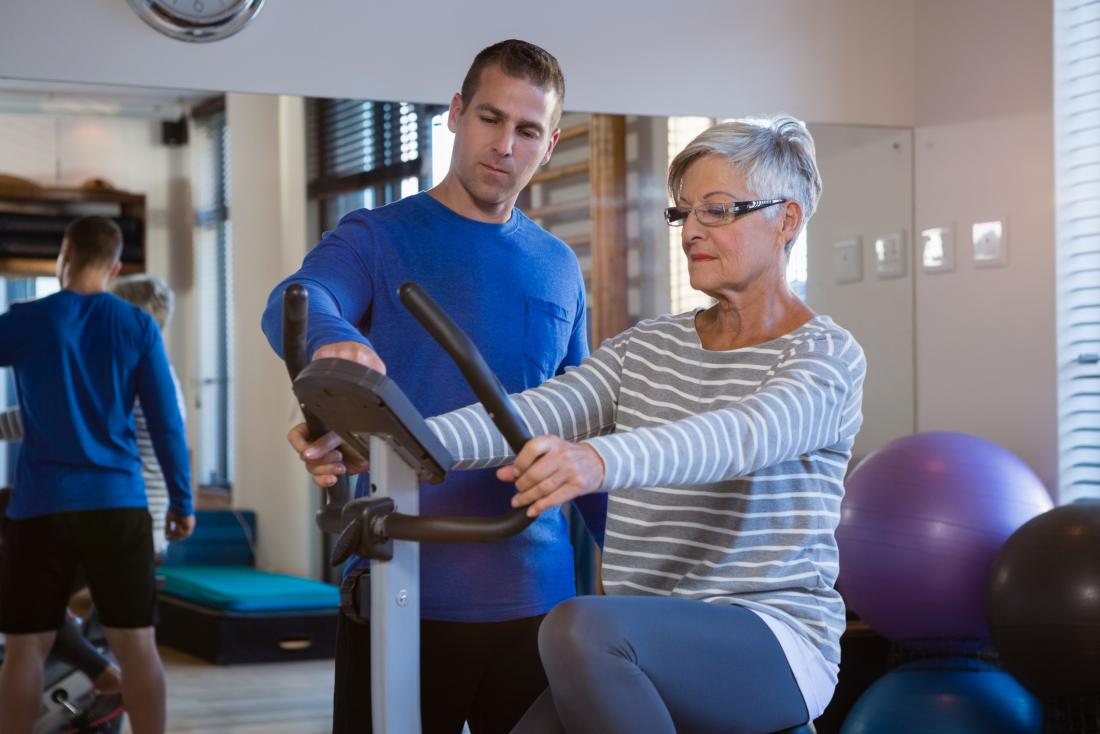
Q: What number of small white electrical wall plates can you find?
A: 4